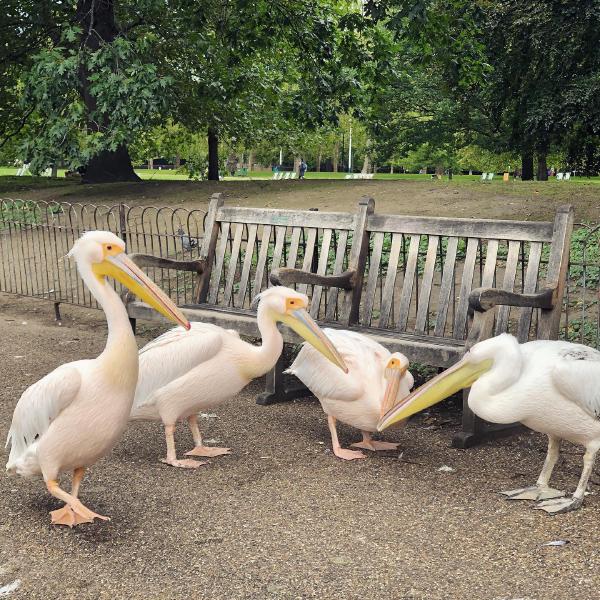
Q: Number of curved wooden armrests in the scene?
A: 3